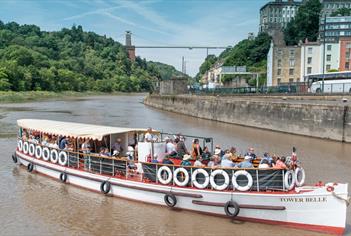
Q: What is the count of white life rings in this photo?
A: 14